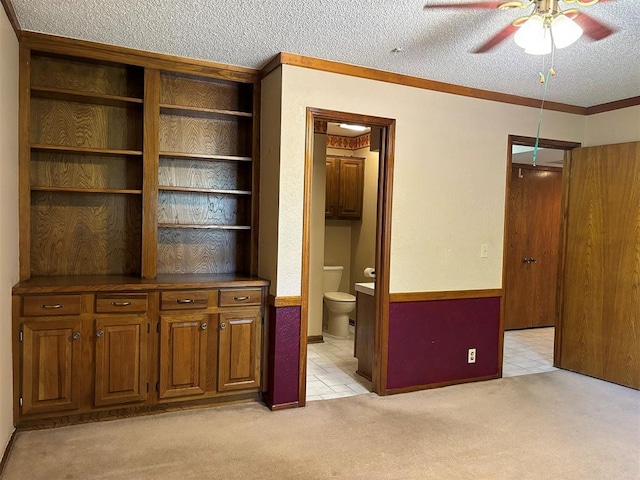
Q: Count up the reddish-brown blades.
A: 4